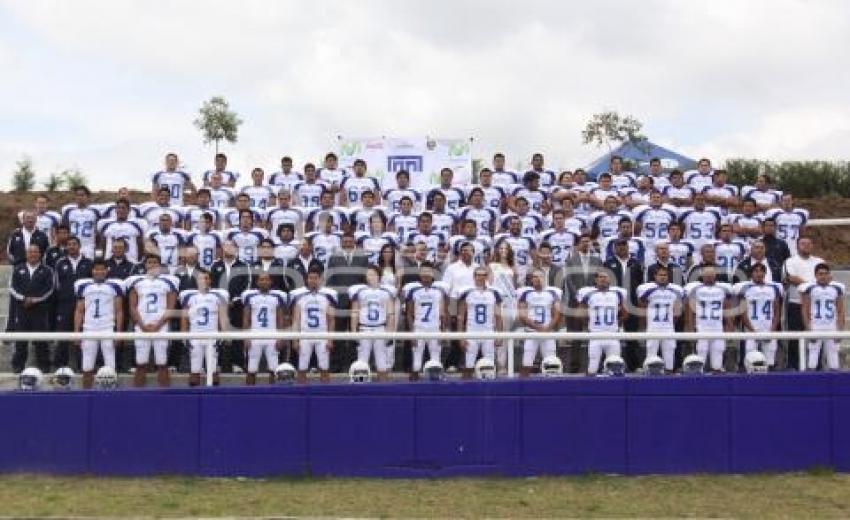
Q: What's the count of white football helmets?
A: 12